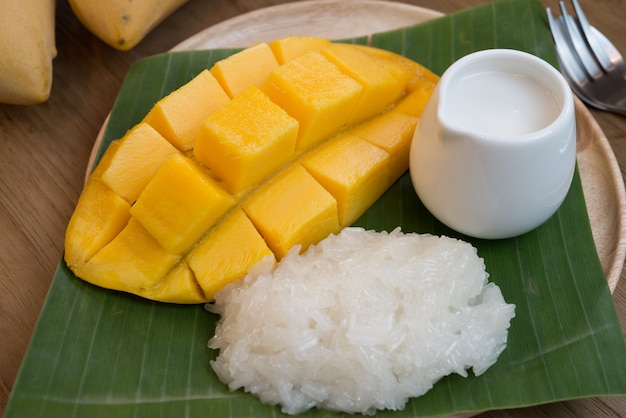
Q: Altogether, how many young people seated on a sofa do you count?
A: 0